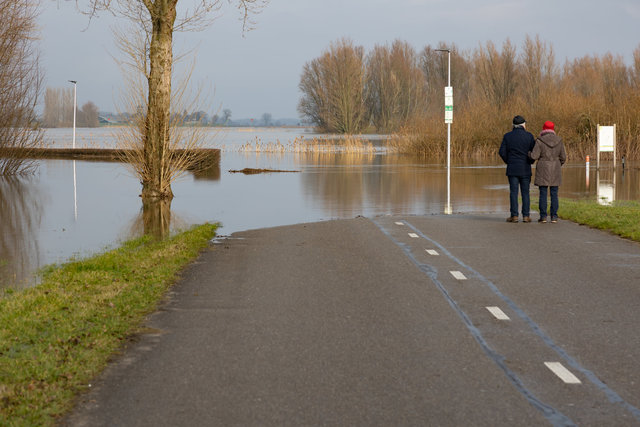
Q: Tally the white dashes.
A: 6